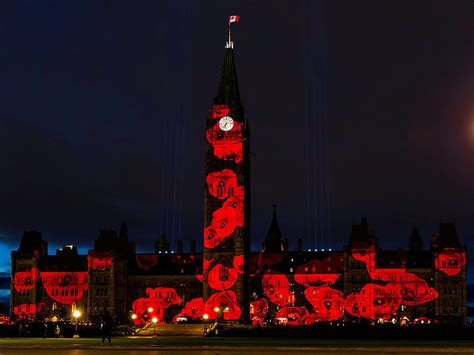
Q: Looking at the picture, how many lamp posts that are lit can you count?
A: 7